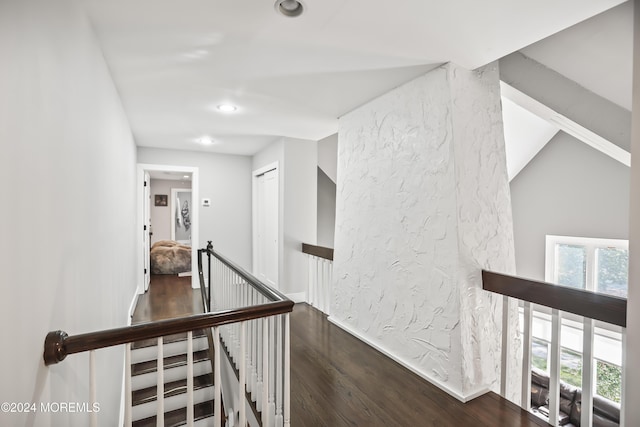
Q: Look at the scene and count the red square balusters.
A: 0